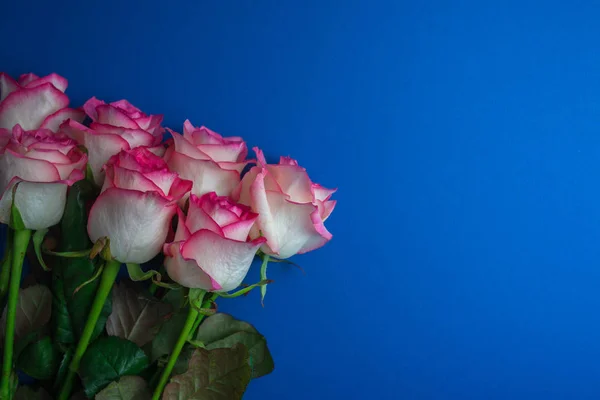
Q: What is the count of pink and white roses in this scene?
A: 7